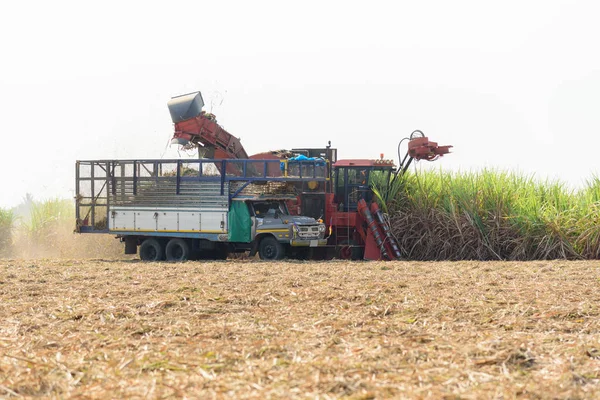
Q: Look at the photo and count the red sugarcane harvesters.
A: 1